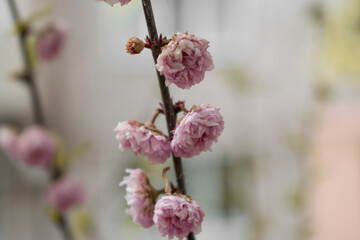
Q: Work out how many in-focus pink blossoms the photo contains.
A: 5